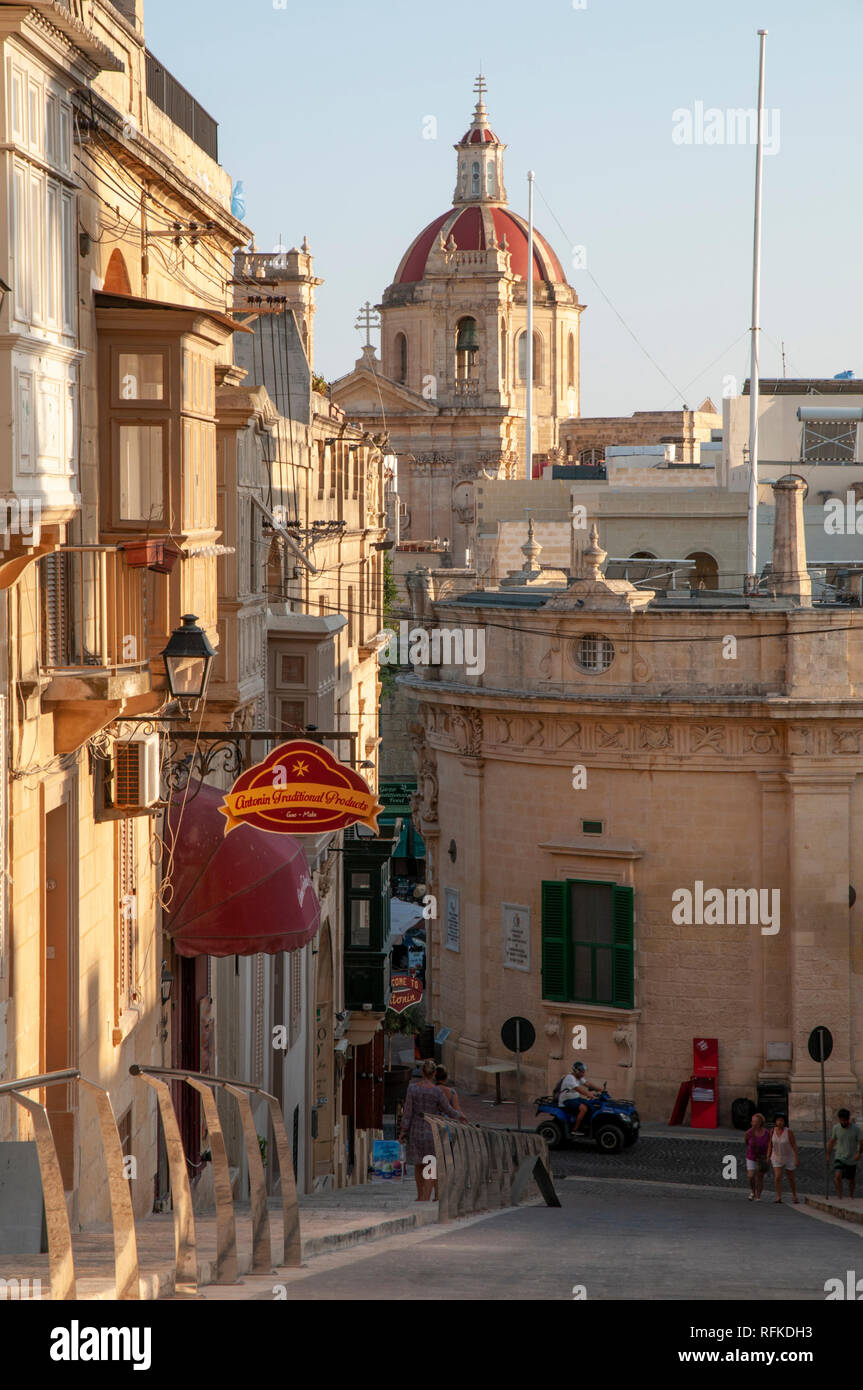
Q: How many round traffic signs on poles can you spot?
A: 2